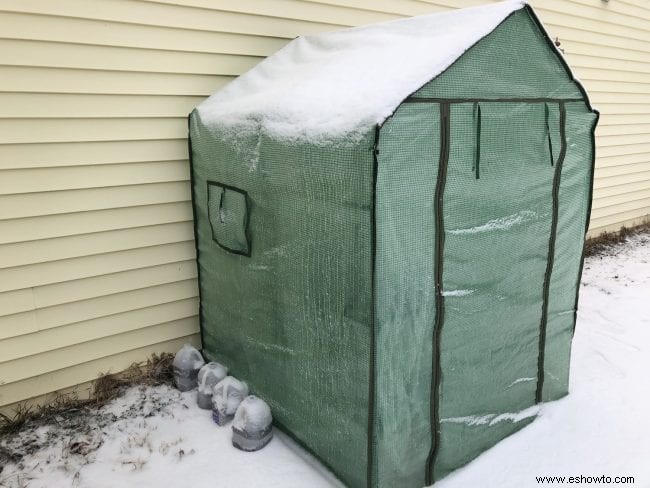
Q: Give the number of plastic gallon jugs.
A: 4